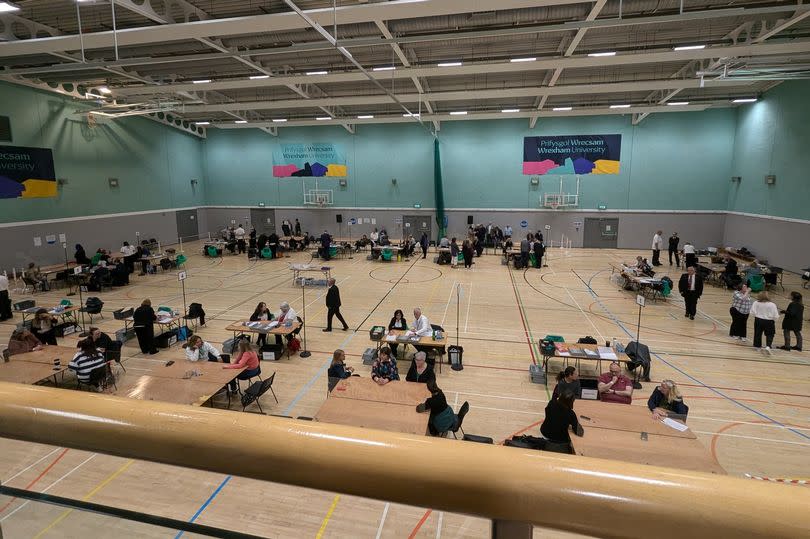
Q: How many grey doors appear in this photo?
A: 4